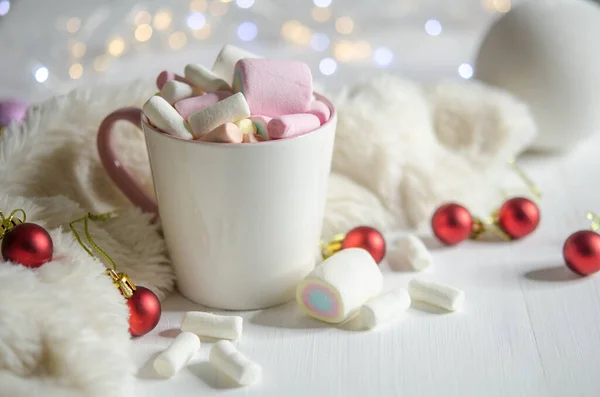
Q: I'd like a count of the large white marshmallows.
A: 2